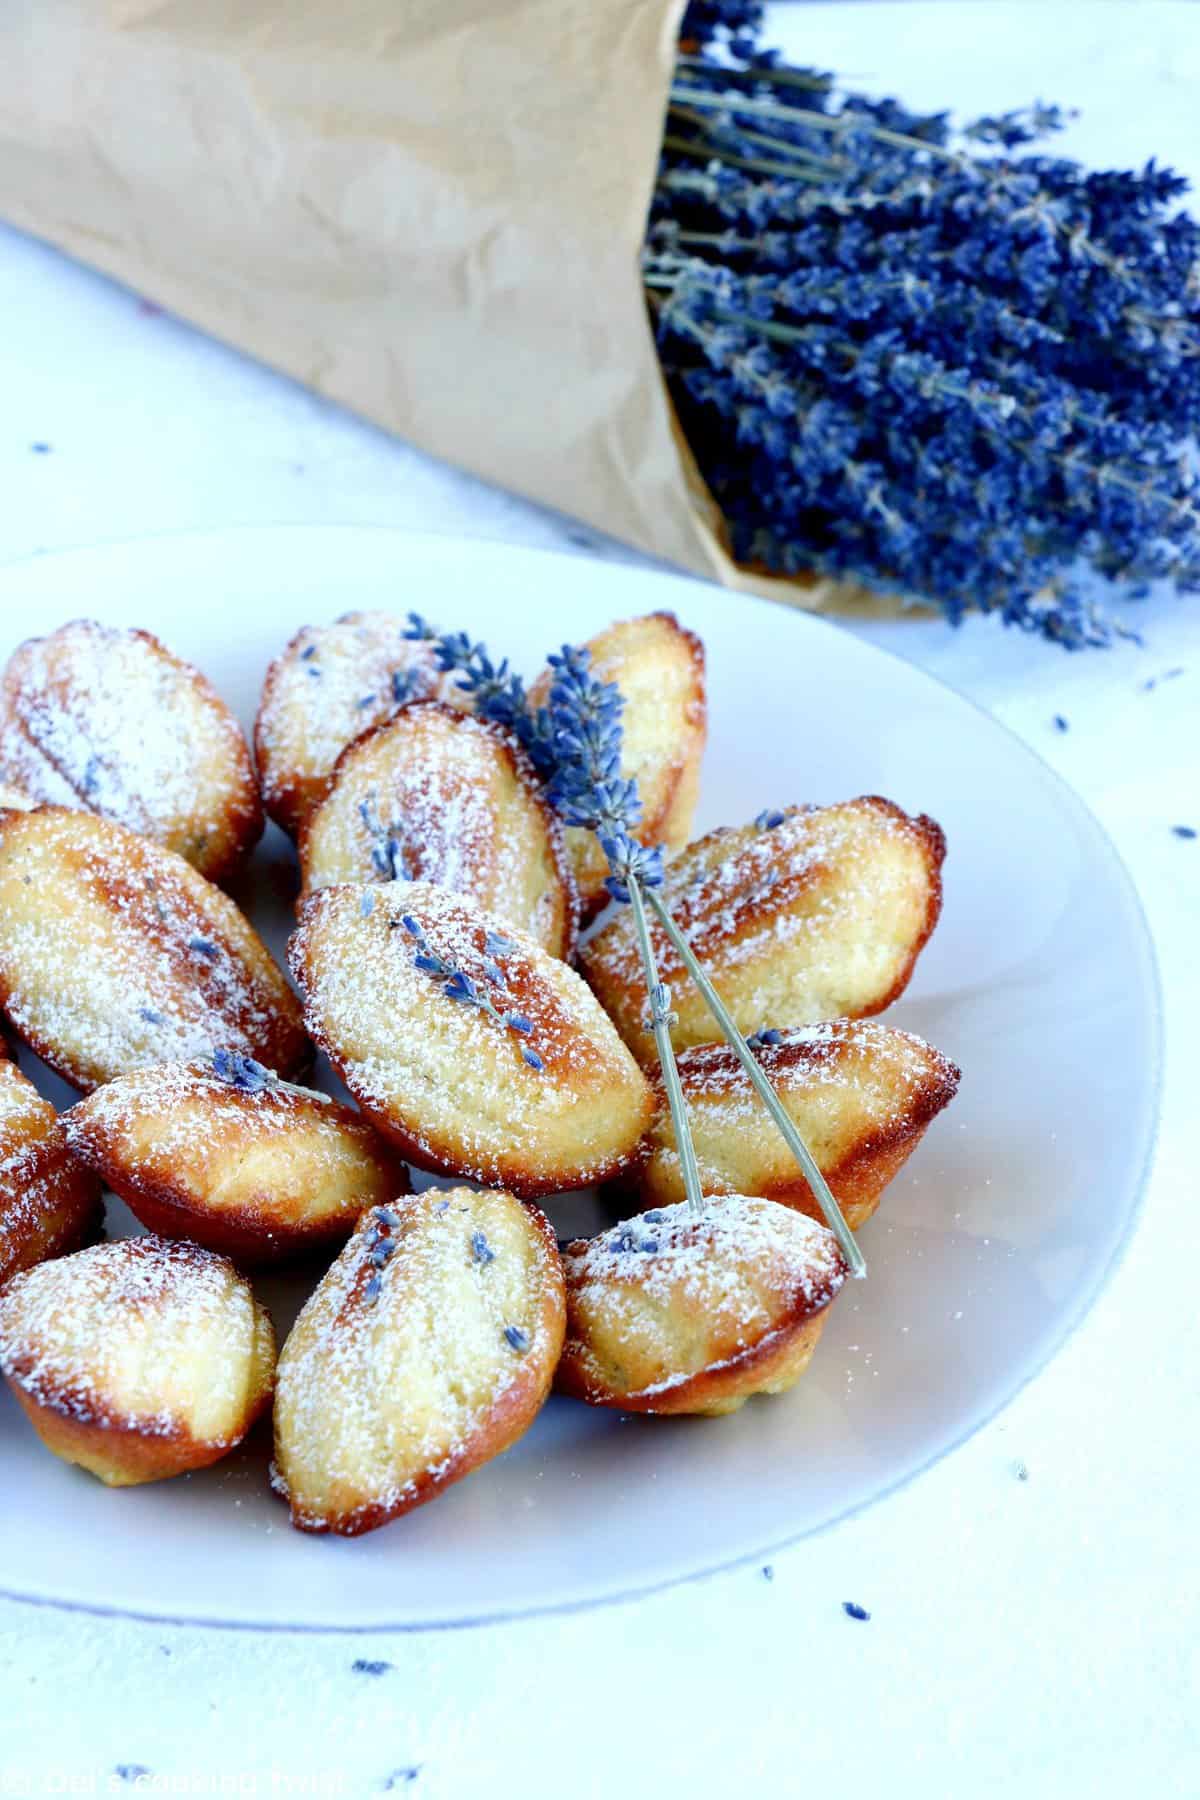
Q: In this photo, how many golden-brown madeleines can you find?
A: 13